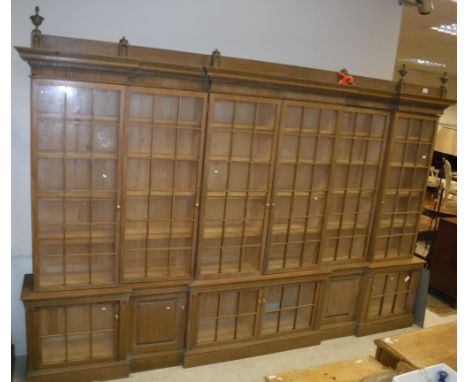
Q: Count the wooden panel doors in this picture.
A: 2